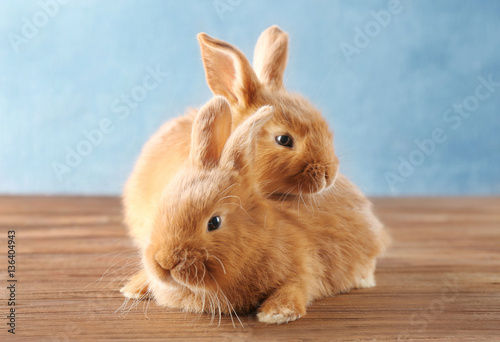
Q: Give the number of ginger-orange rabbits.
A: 2